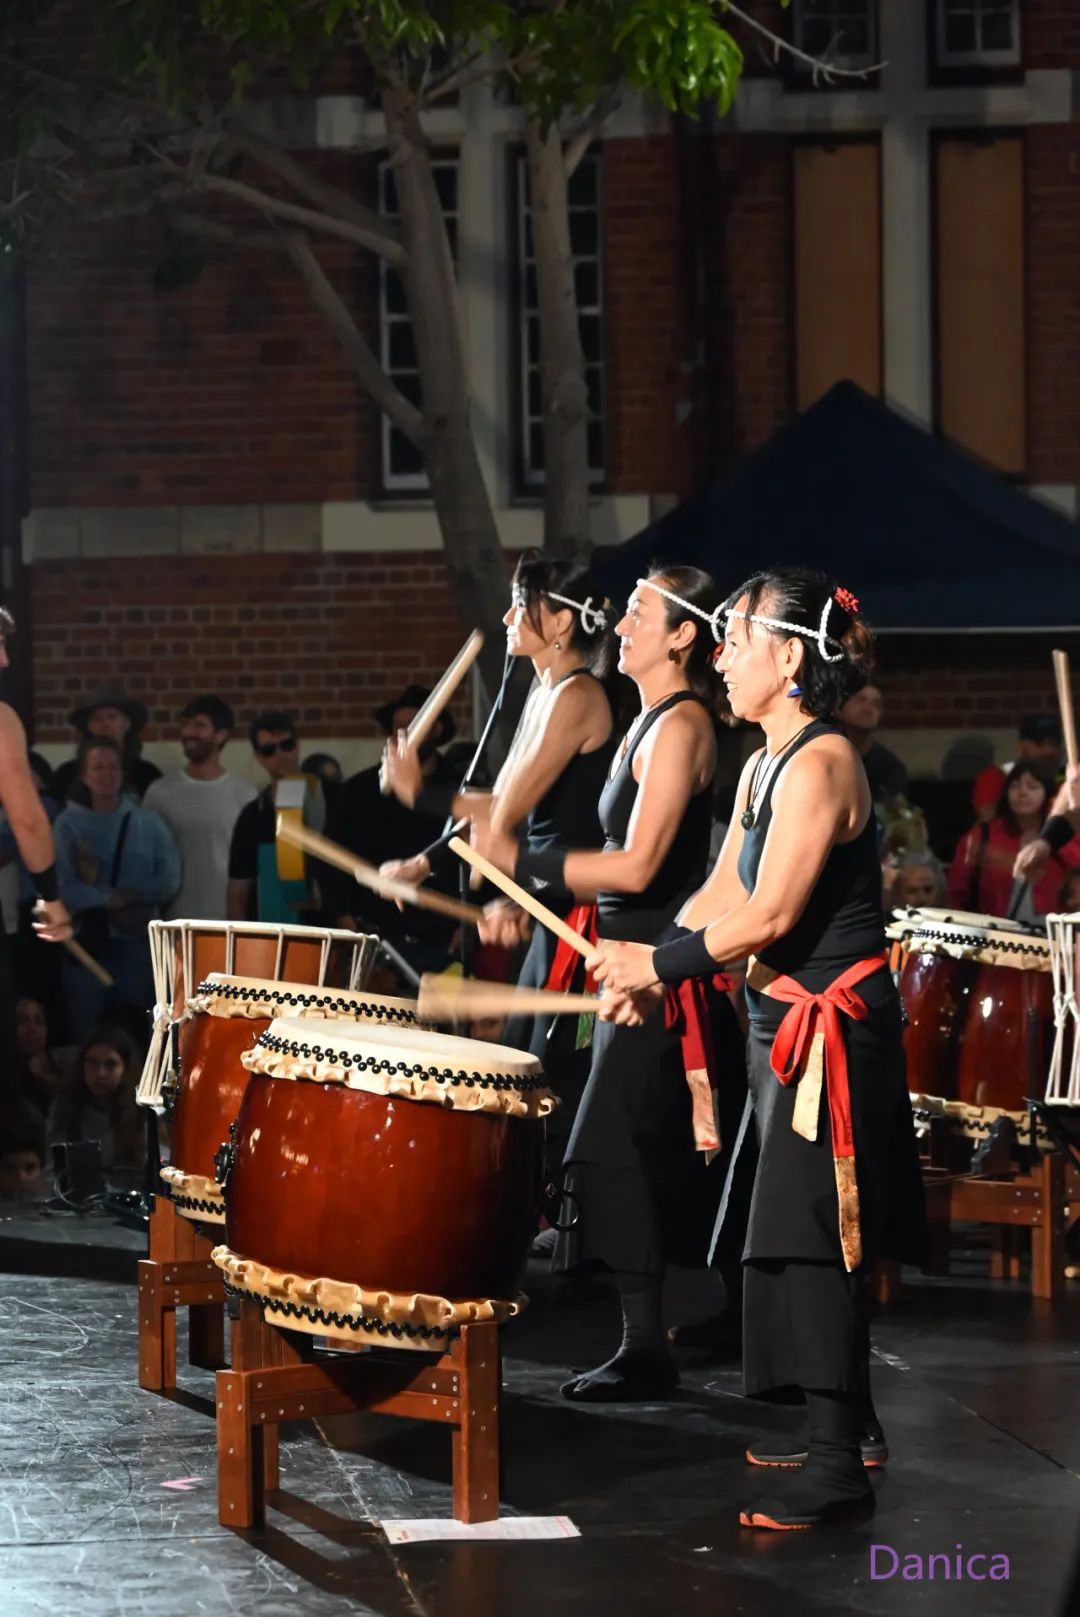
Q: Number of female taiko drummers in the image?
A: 3